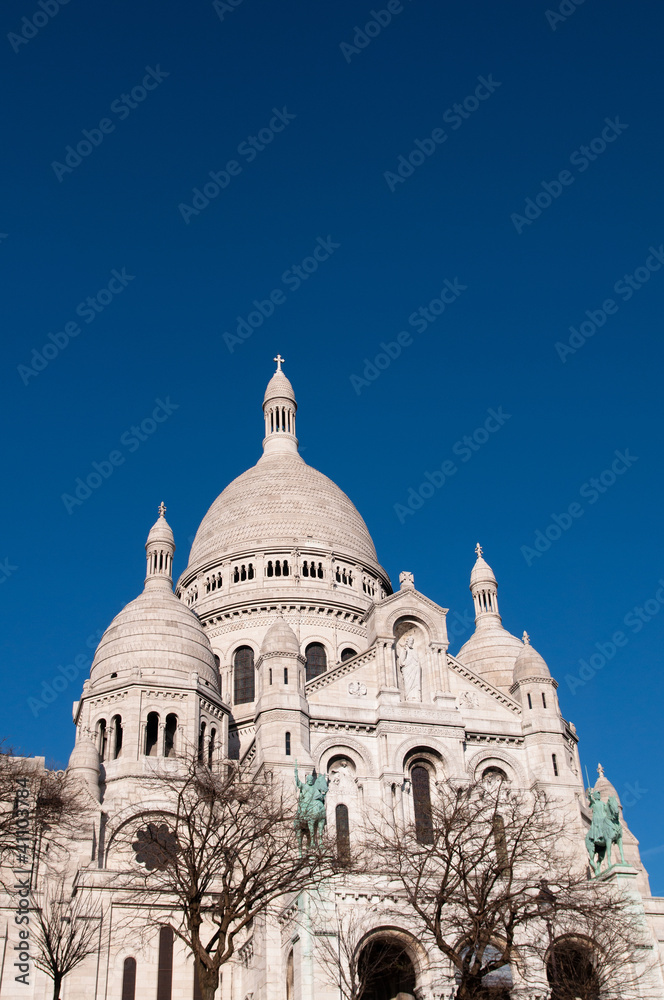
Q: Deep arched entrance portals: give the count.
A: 3